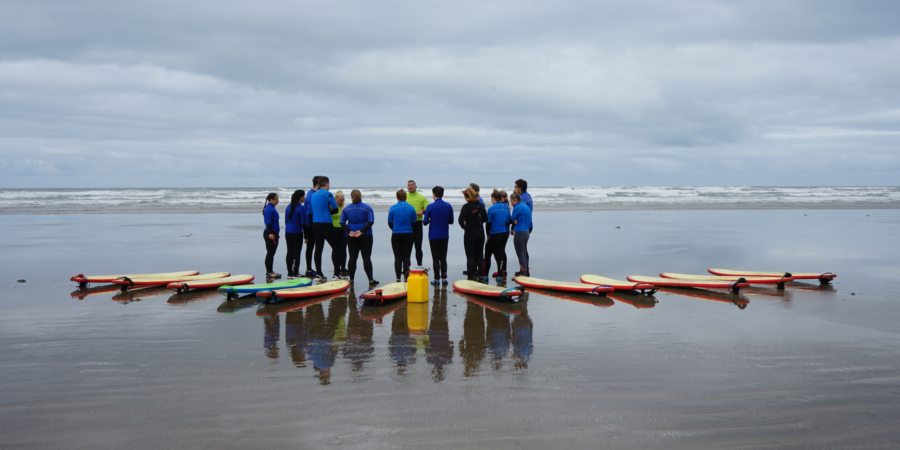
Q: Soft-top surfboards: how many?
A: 12